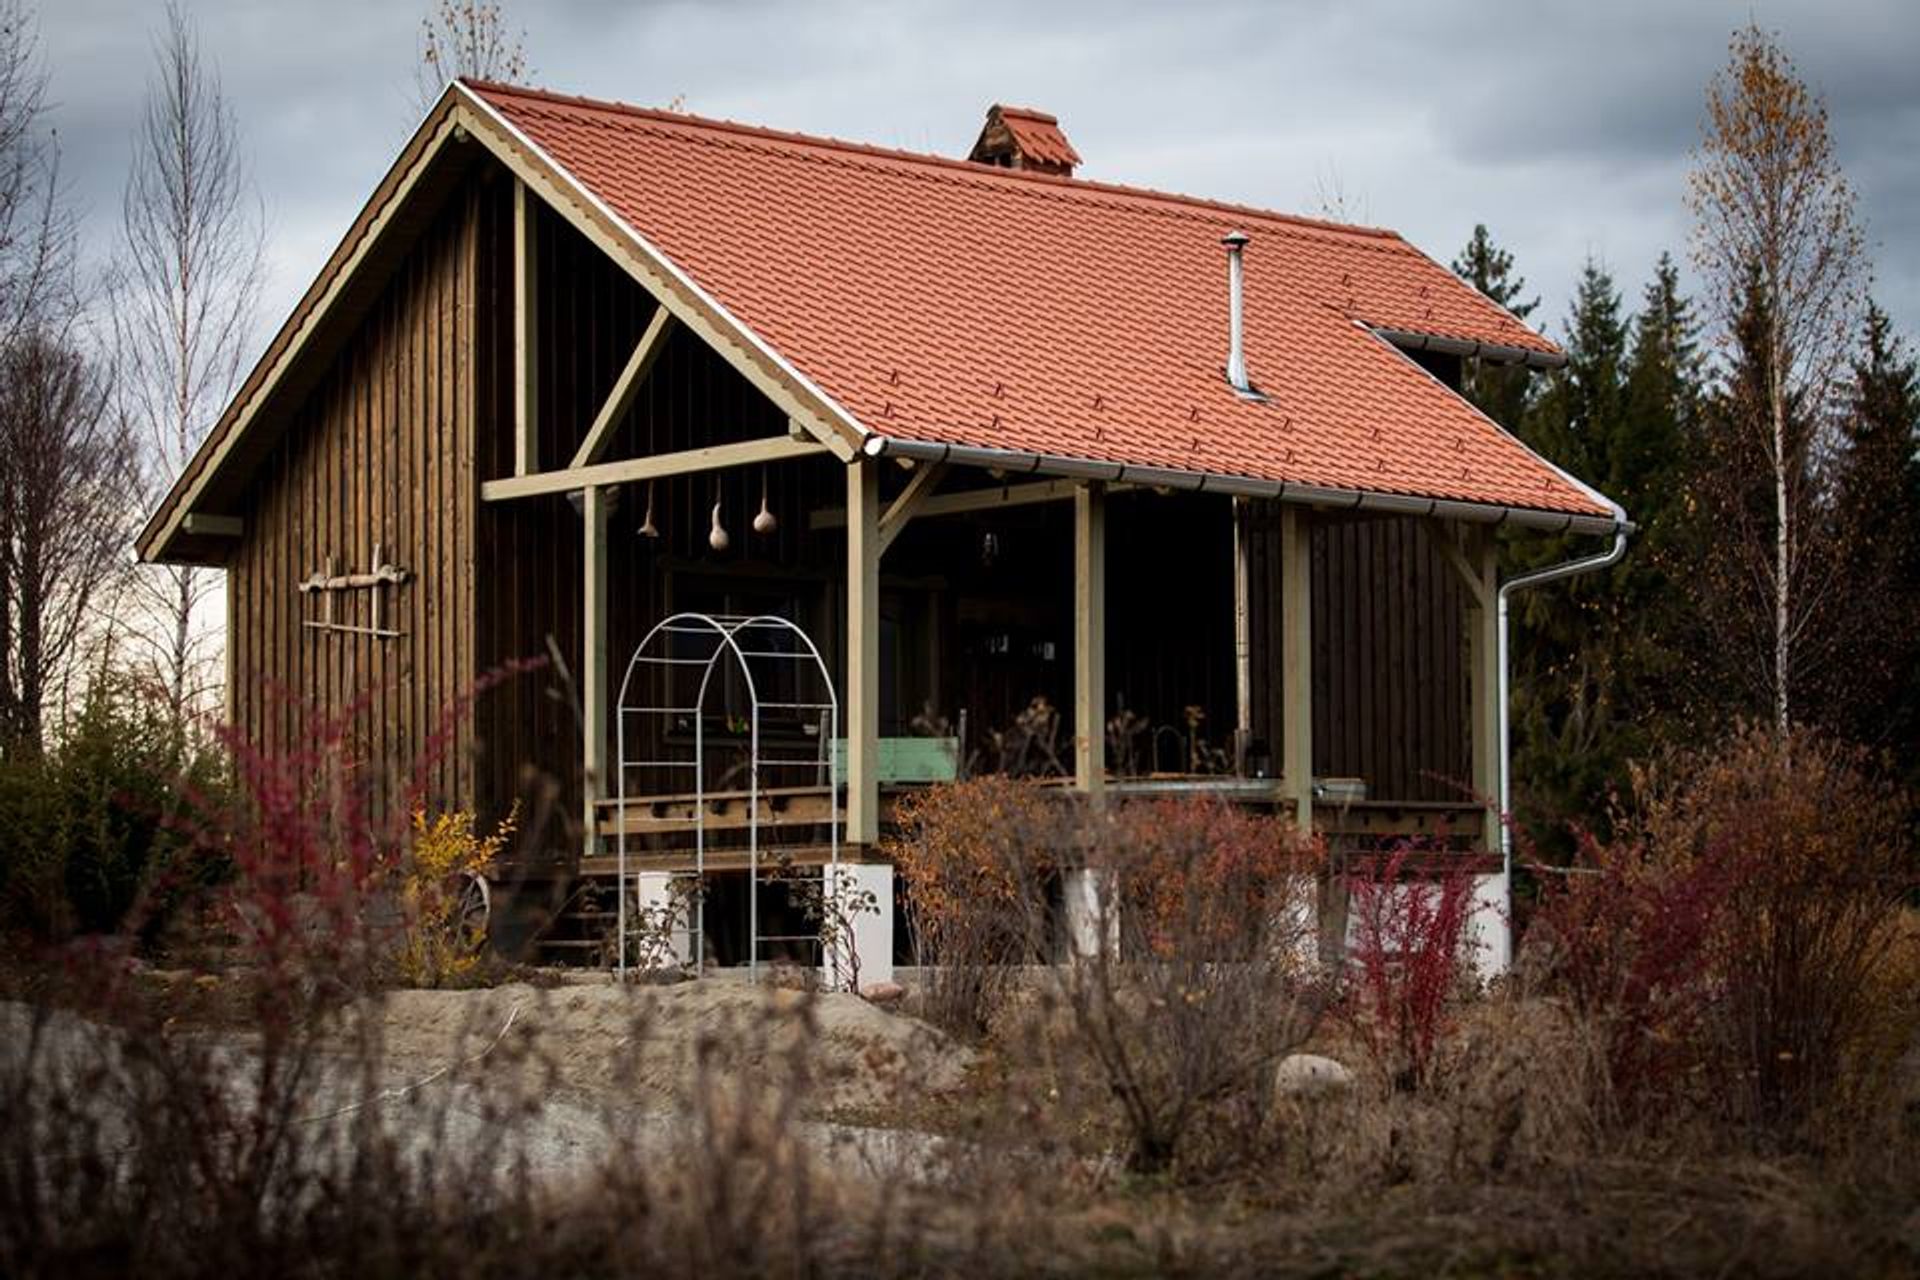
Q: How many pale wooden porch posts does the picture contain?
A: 5